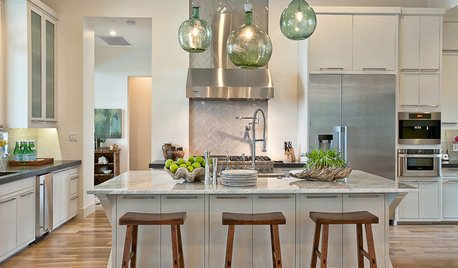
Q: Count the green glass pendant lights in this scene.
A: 3